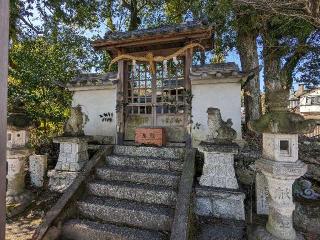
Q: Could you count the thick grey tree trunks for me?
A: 2